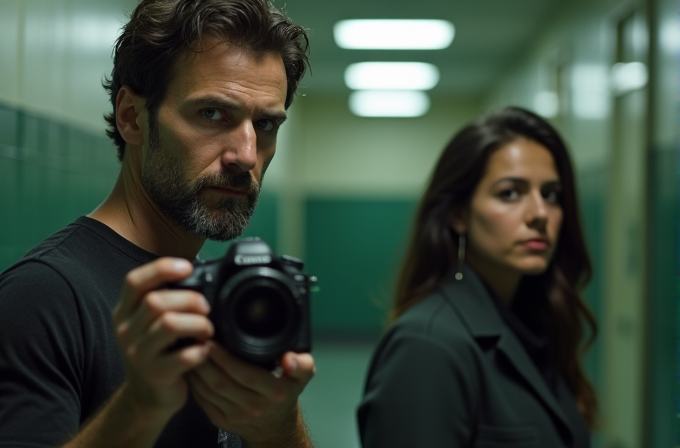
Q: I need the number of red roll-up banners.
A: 0